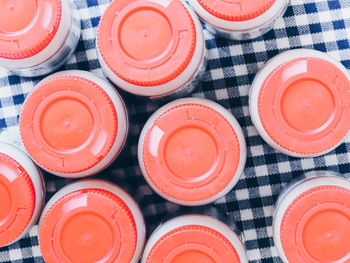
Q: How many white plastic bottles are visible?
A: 10